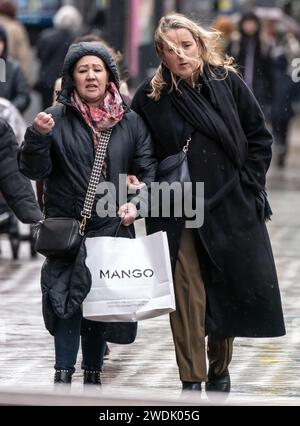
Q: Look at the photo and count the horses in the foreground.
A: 0